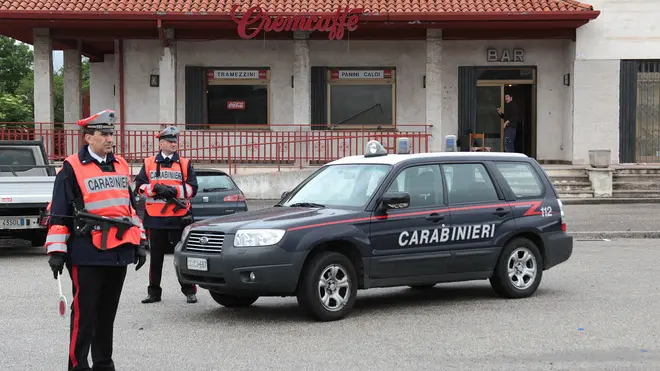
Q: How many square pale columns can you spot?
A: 5